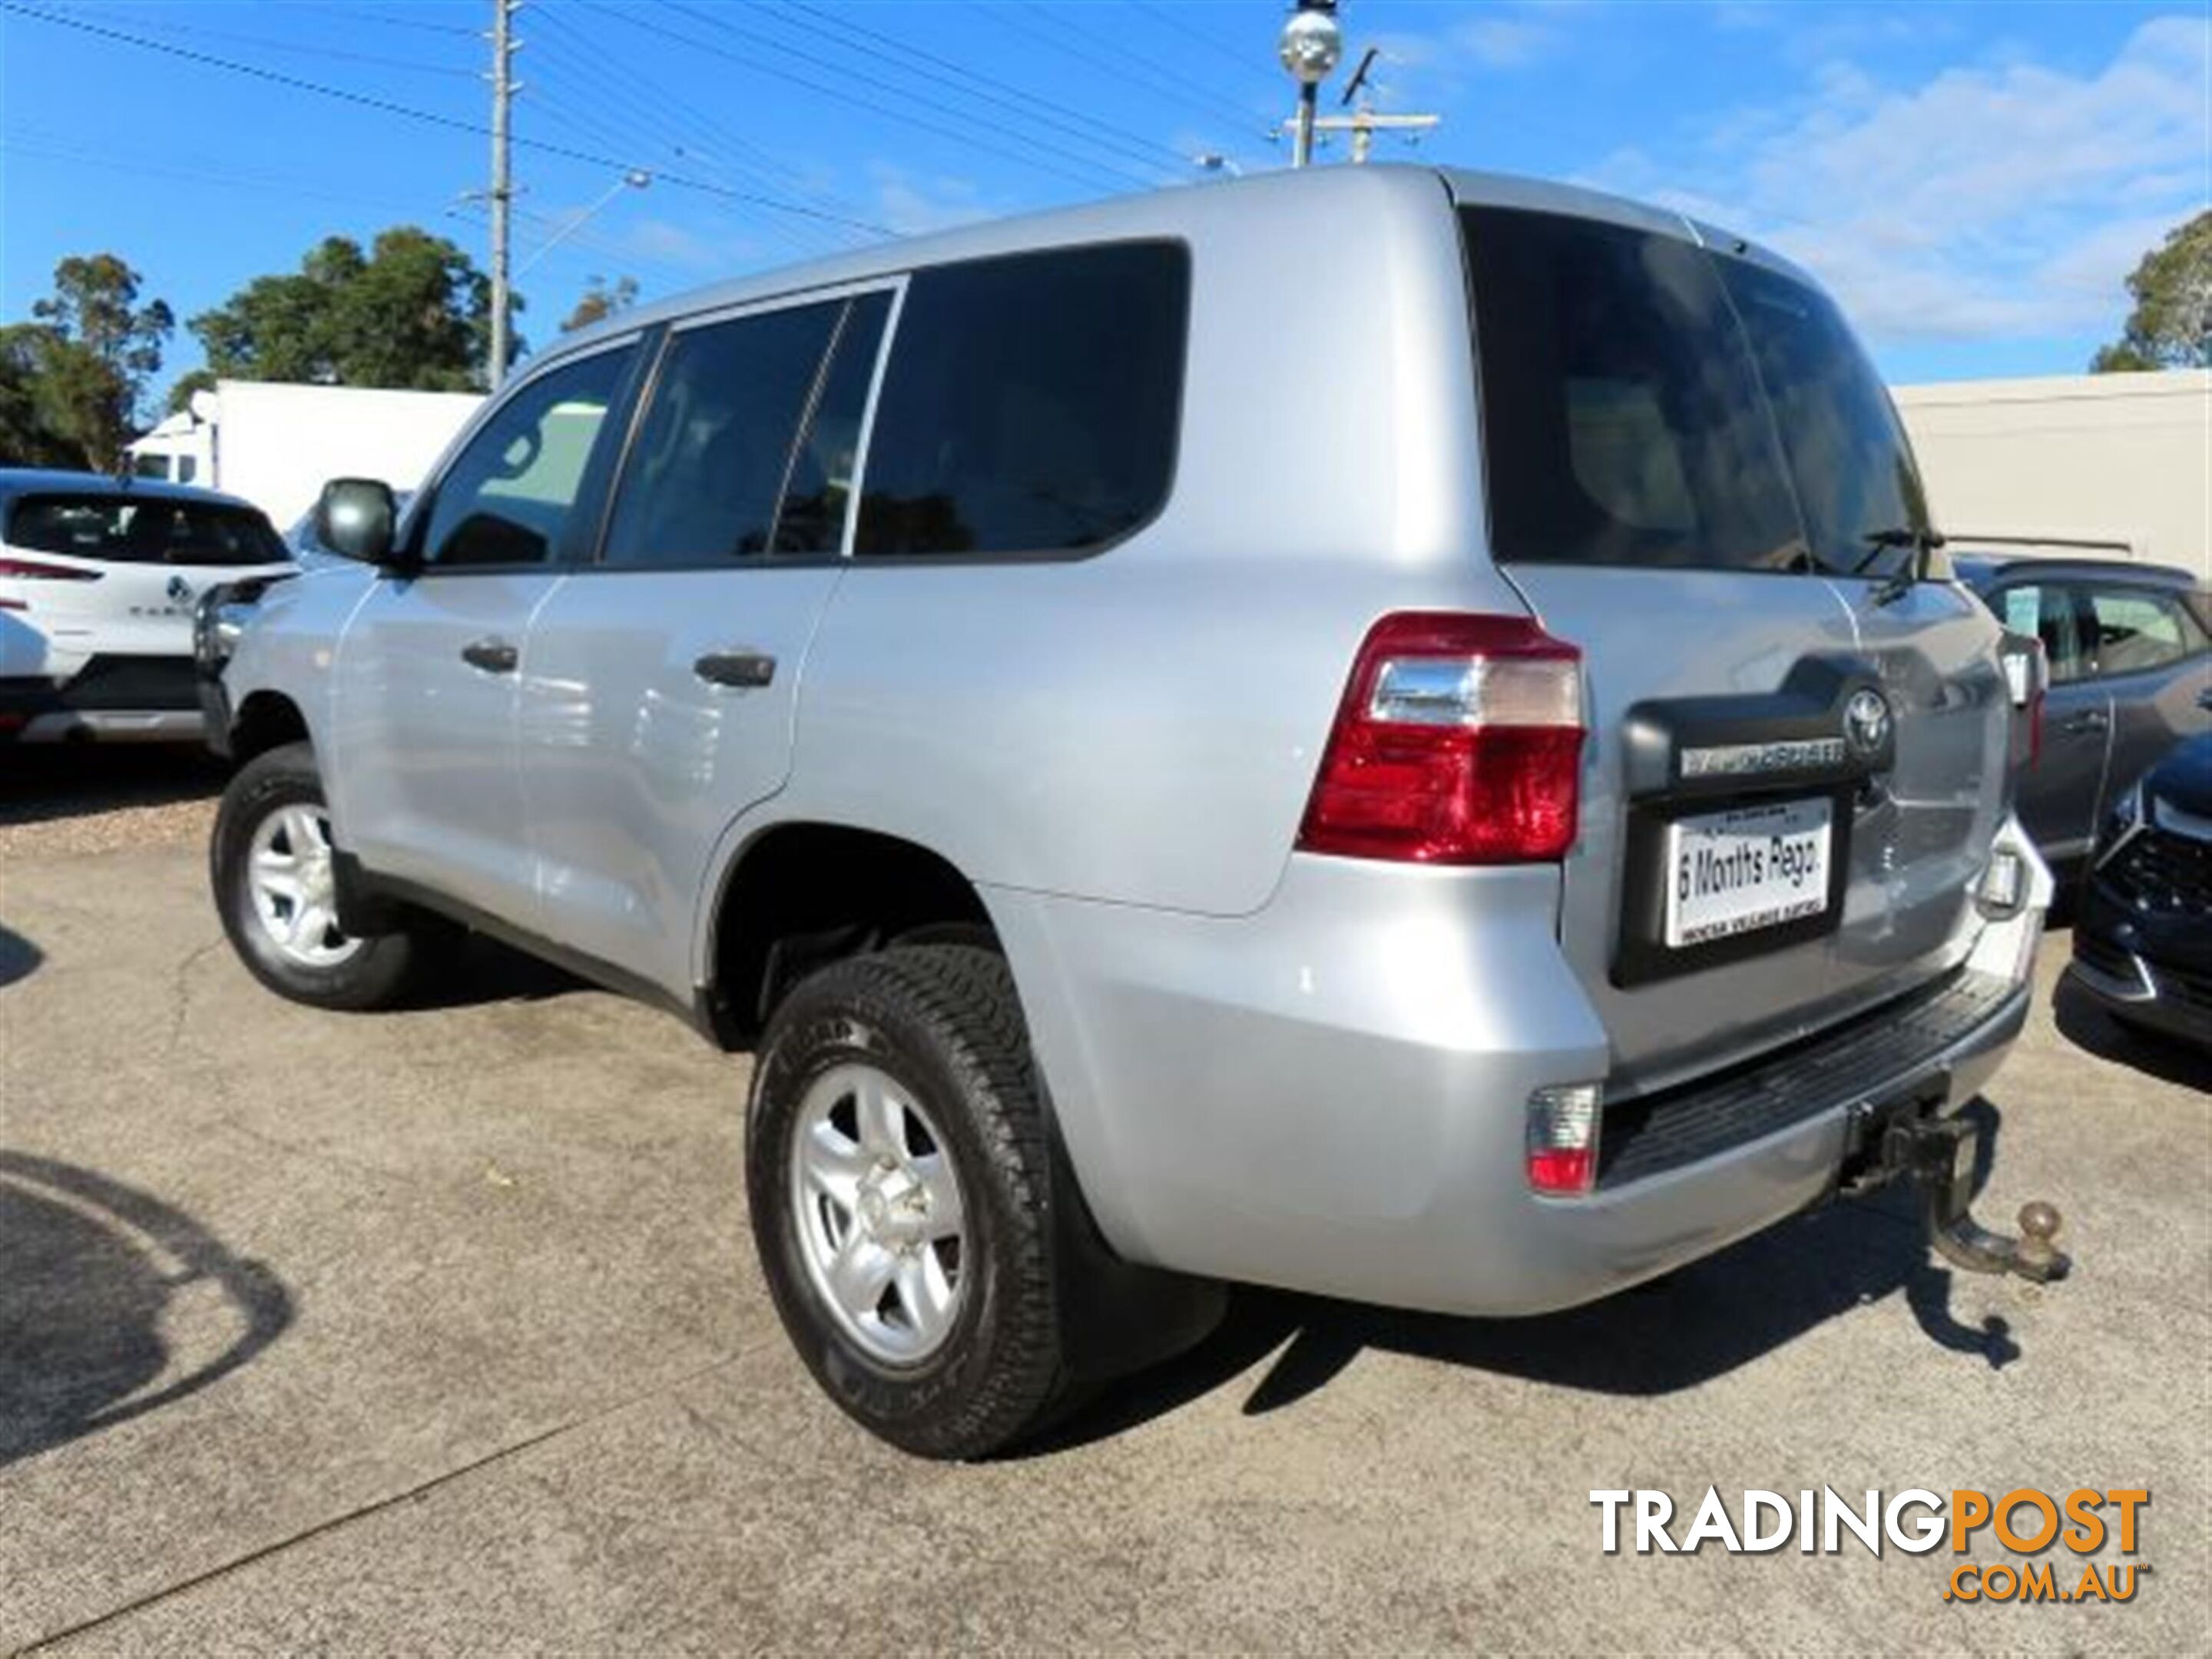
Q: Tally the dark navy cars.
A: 1